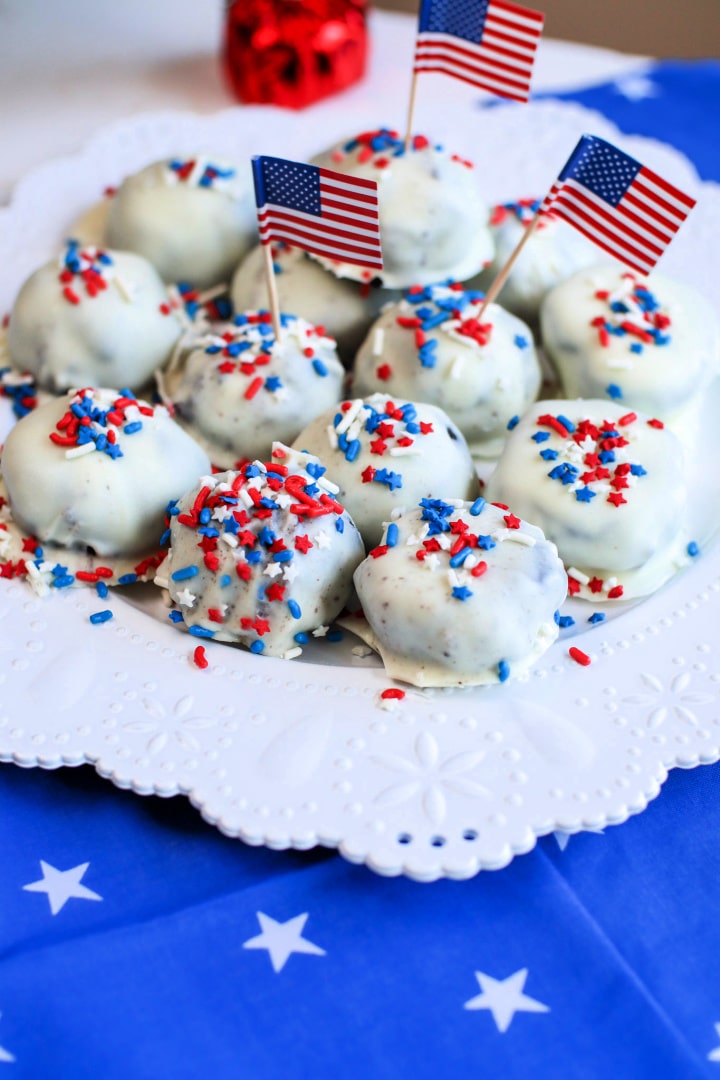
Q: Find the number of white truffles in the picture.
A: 13